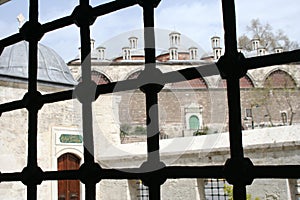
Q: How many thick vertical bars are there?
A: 4